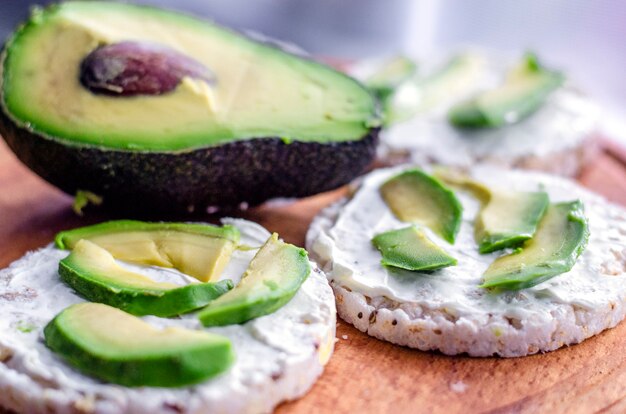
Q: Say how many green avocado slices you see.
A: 11